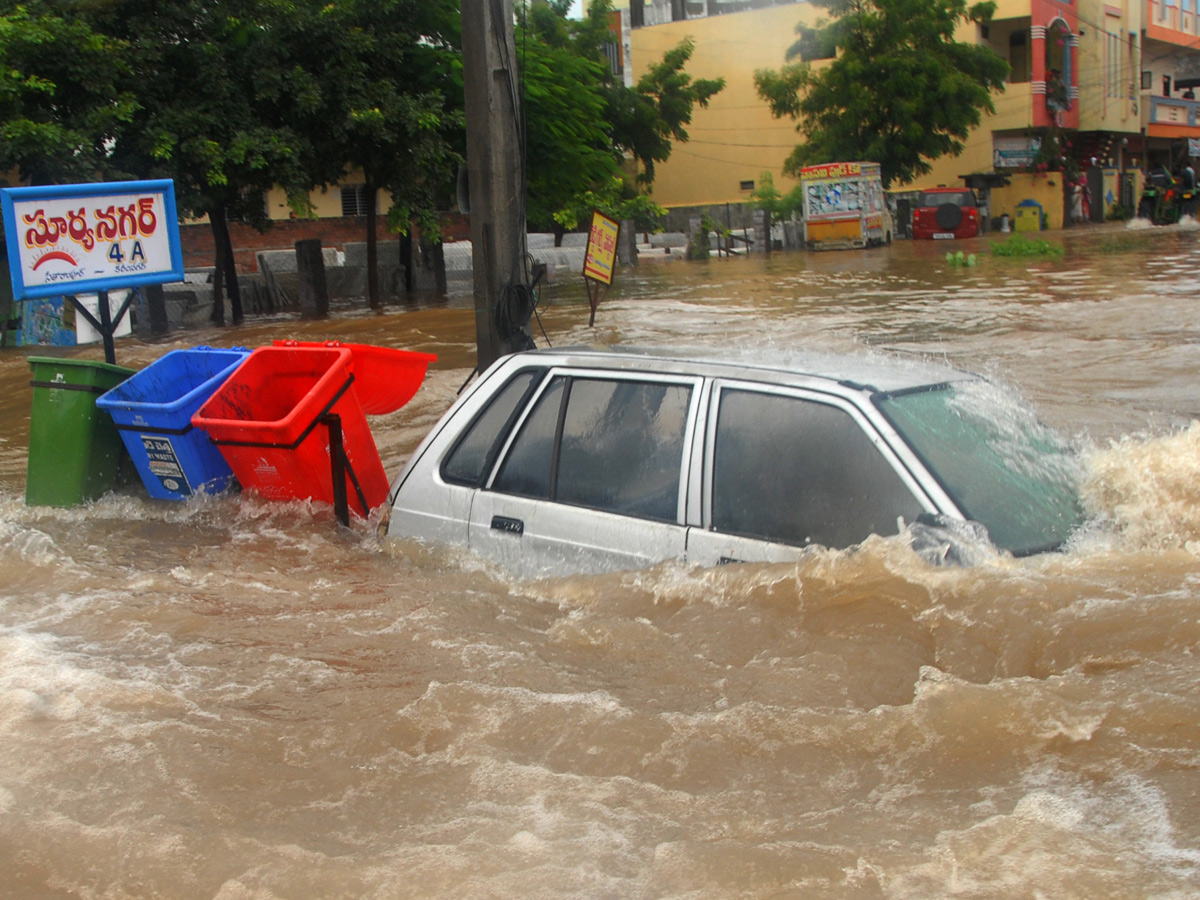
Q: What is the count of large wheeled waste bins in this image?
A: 3